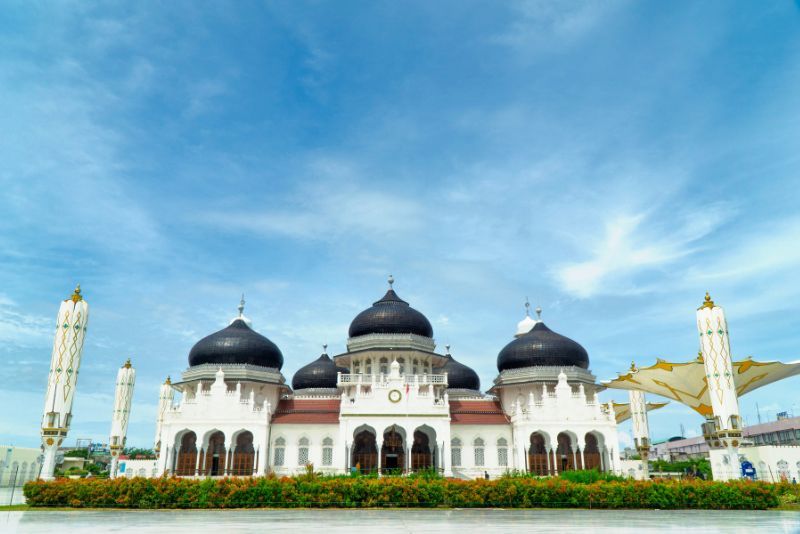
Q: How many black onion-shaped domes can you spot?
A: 5